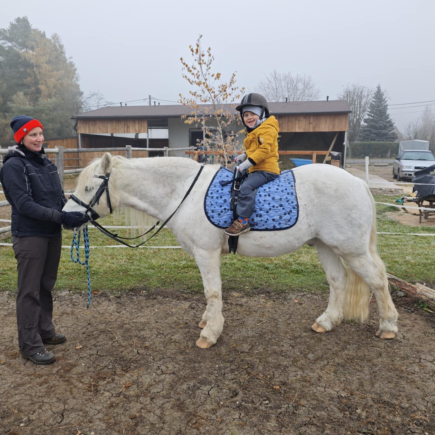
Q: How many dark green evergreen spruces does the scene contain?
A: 1